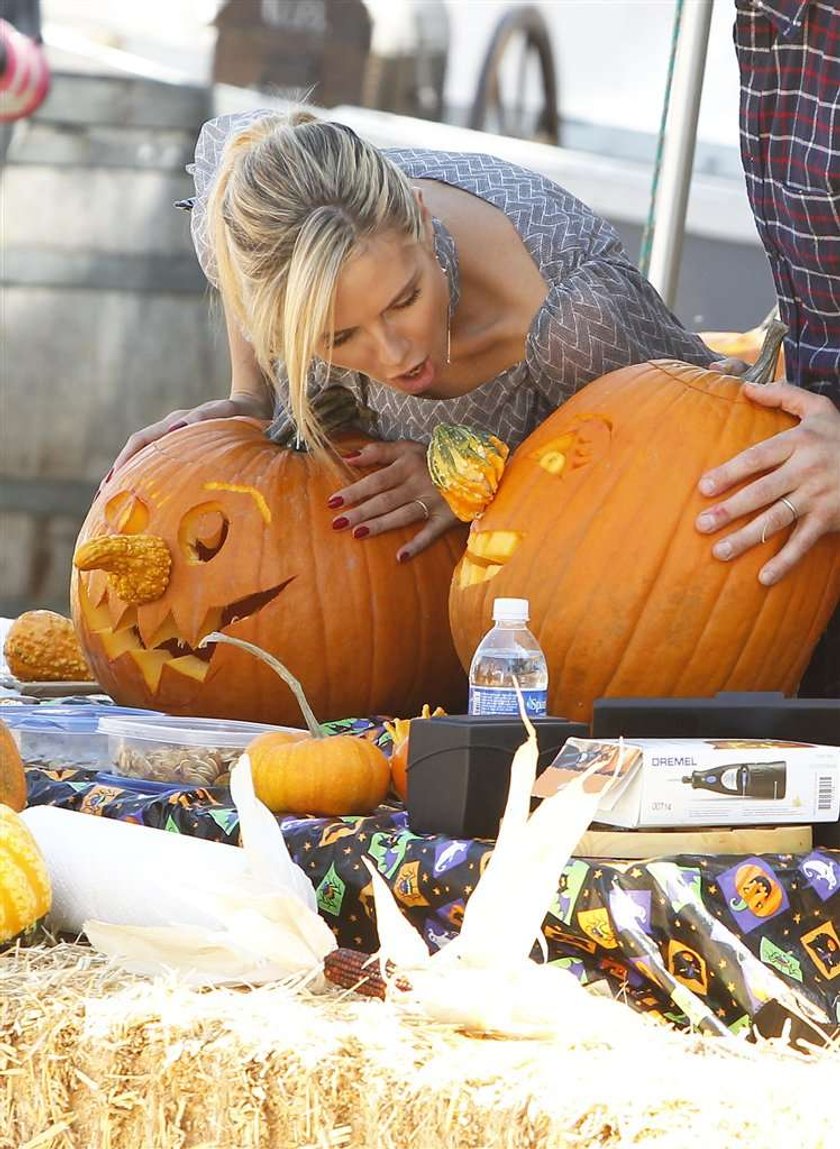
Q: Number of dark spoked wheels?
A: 1